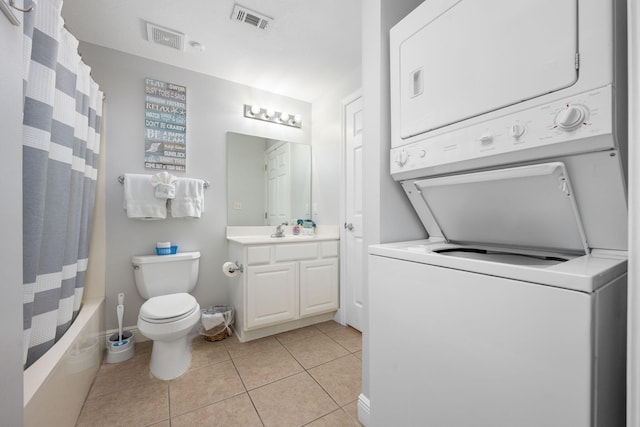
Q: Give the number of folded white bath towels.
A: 2